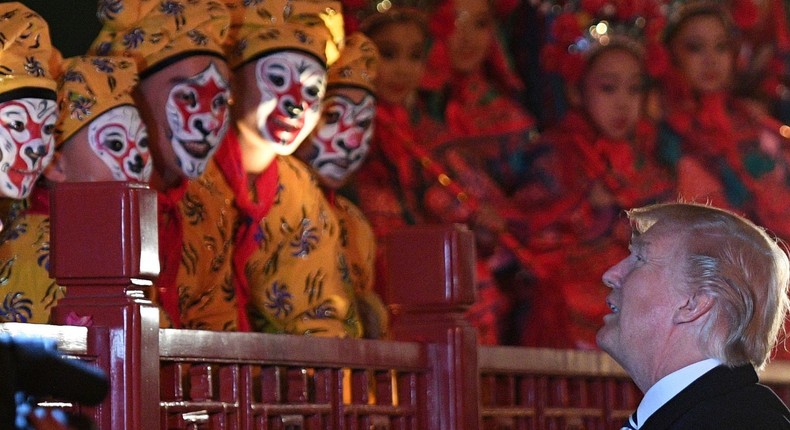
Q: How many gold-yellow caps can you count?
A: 5